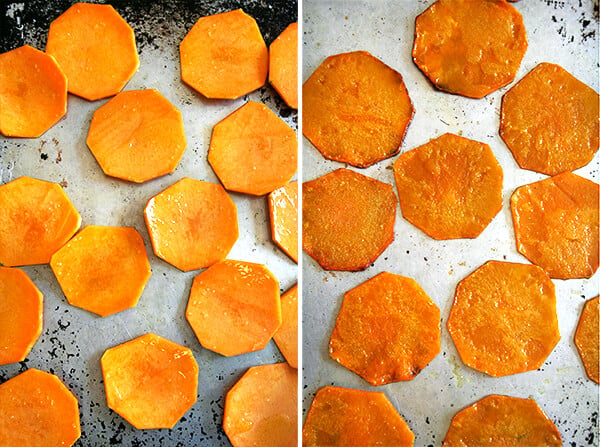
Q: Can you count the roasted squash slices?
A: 11